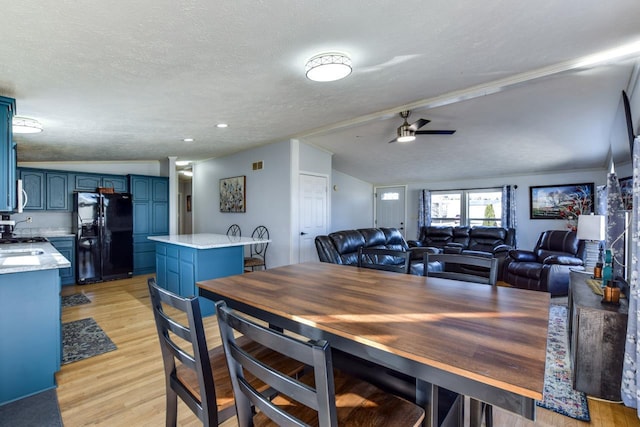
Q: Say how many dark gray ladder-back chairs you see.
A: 4